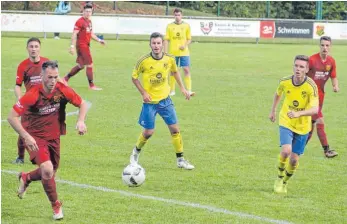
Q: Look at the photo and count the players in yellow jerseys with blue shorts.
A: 3